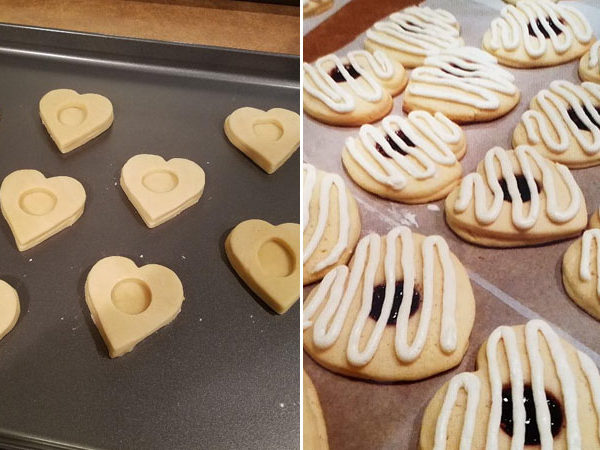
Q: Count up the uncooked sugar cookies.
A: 7